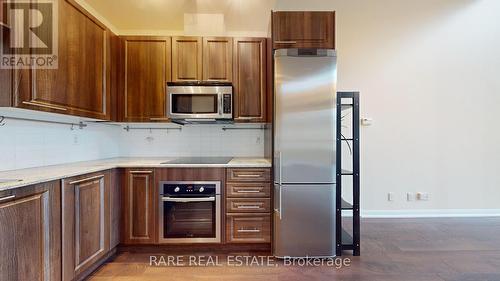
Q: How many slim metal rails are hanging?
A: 3